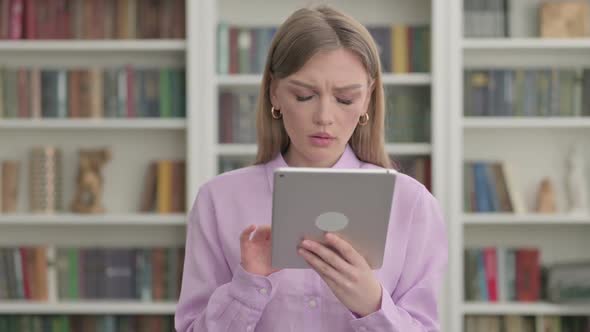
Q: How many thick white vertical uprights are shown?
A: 2